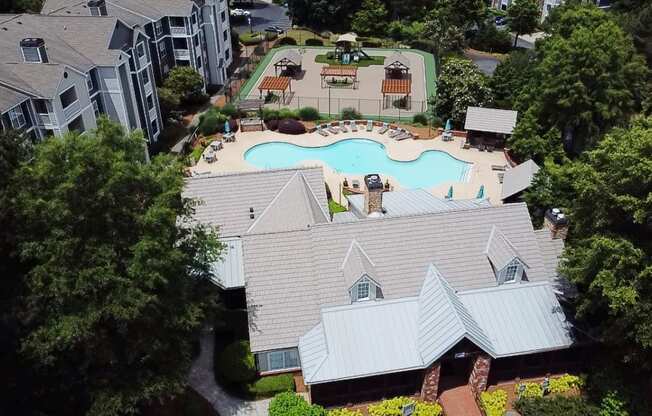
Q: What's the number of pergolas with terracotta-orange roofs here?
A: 3